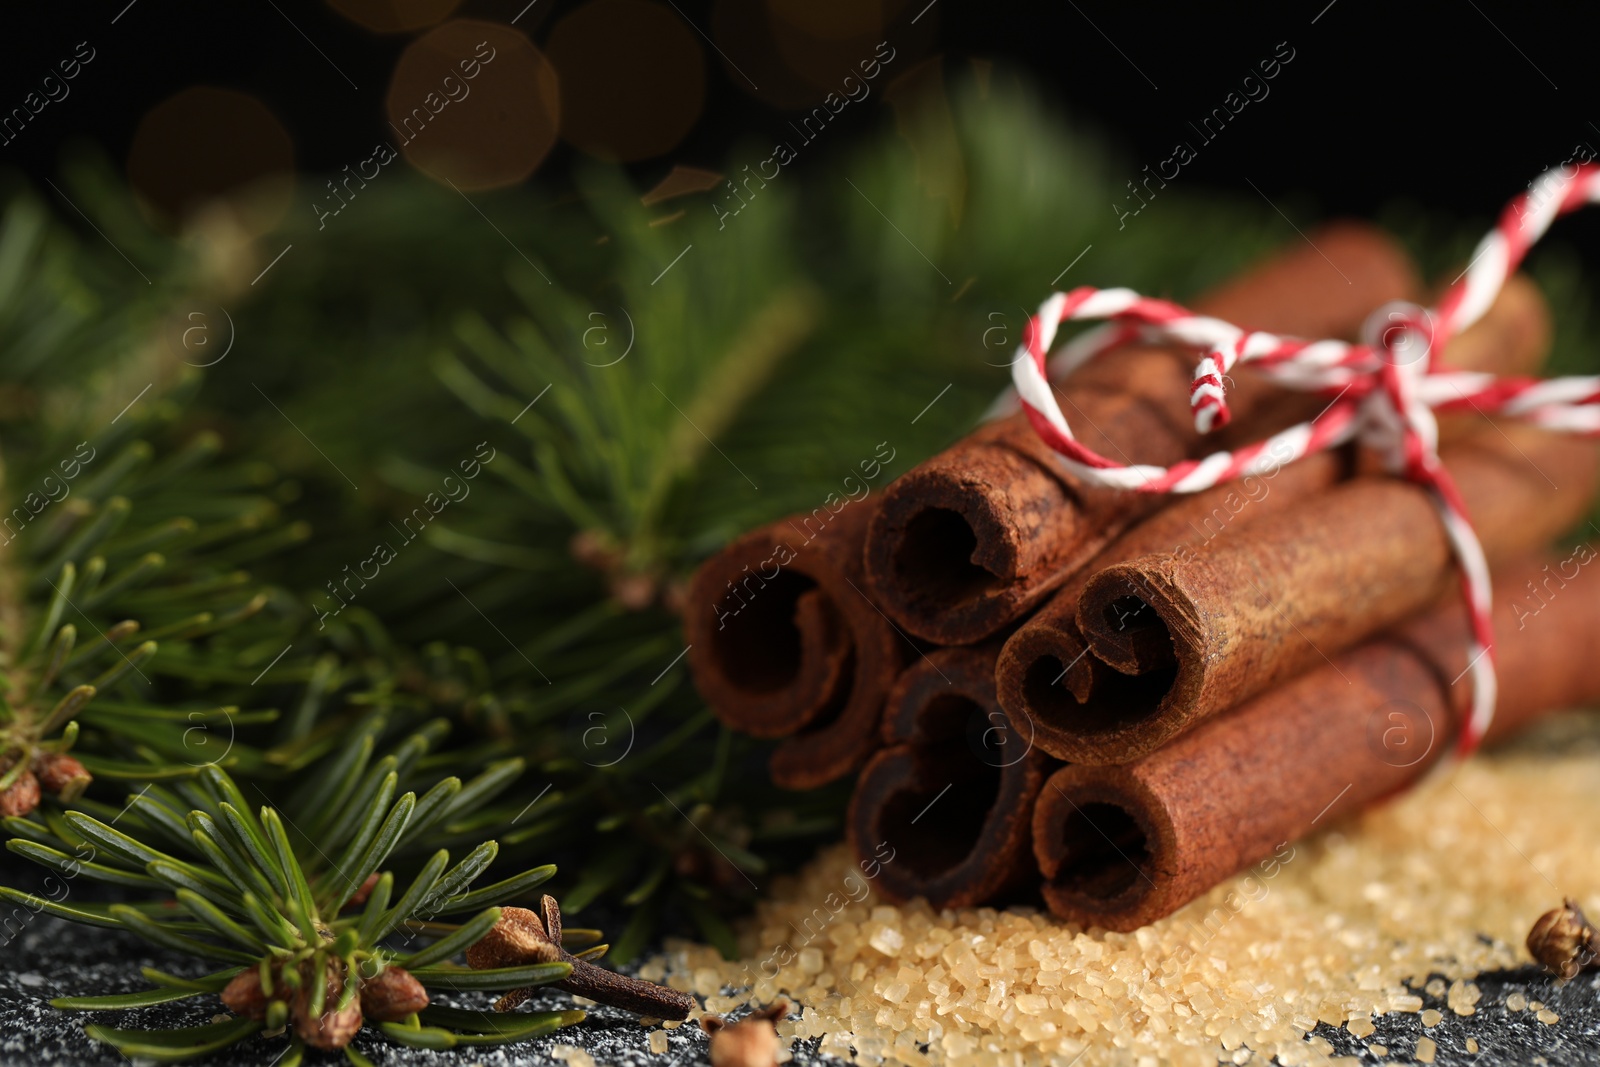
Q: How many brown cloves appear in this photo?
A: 3